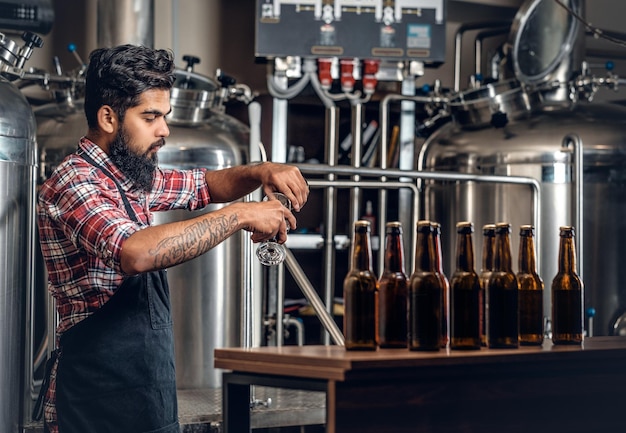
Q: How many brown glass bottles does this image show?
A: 9